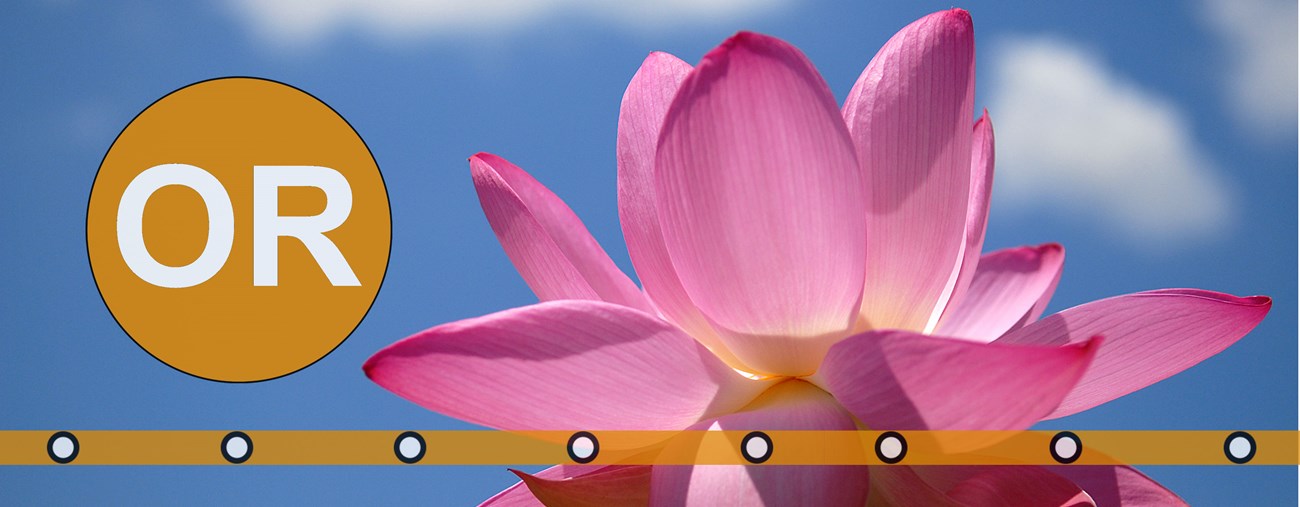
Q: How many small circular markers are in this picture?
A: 8